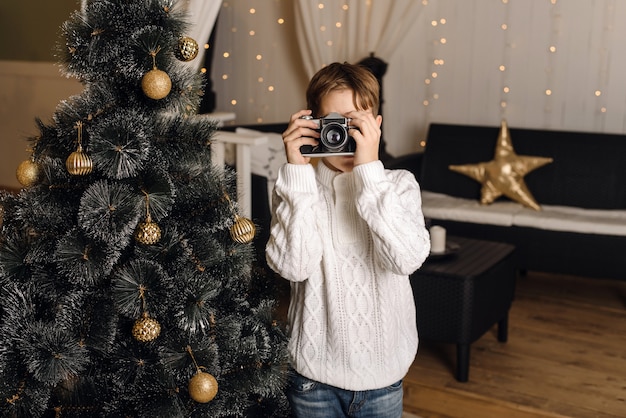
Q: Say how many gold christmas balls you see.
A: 8